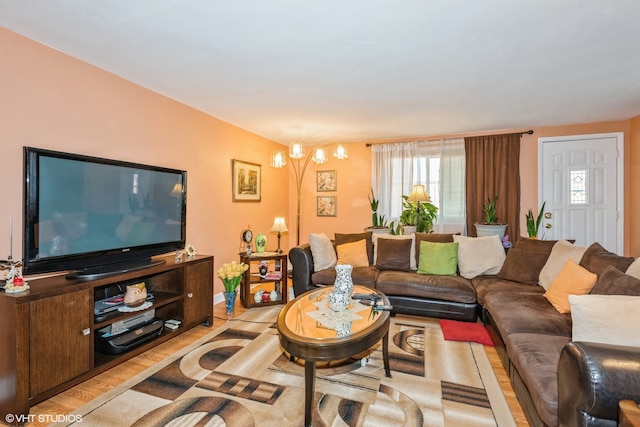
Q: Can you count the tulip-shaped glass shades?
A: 4